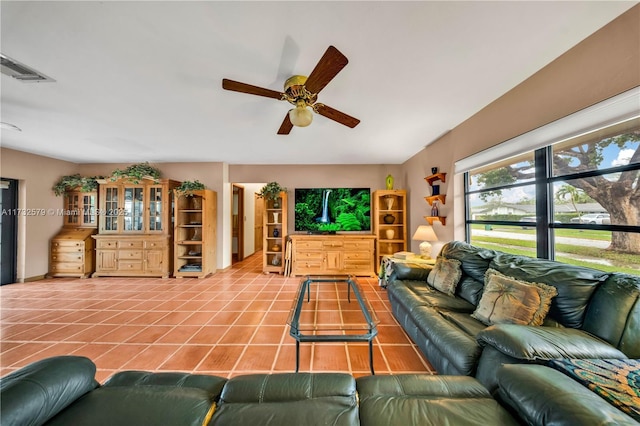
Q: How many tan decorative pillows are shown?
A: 2